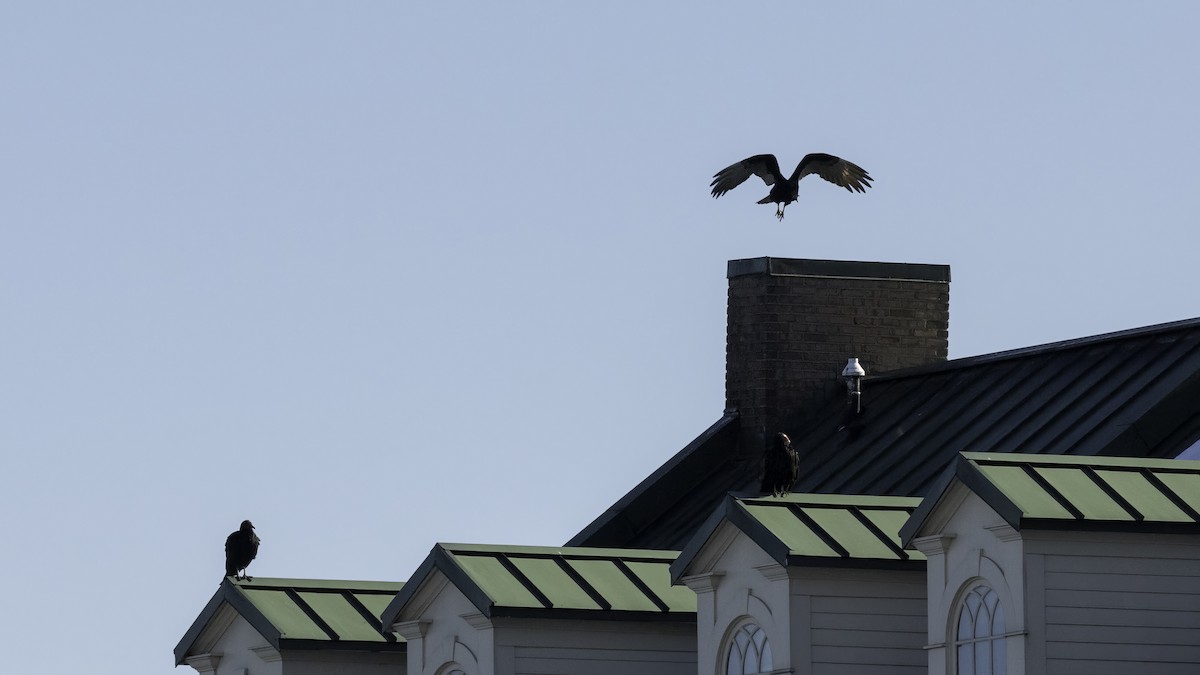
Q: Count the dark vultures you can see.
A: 3